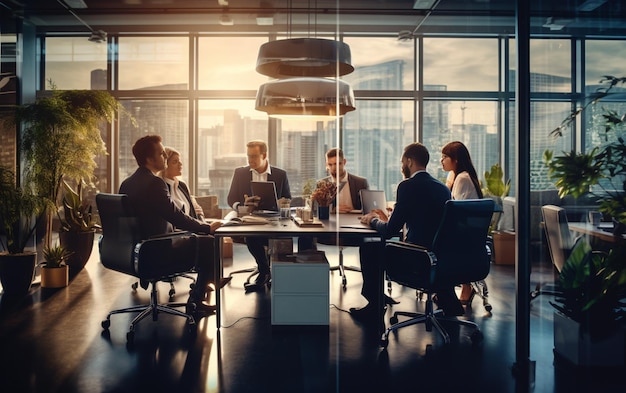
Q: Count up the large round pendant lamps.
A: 2